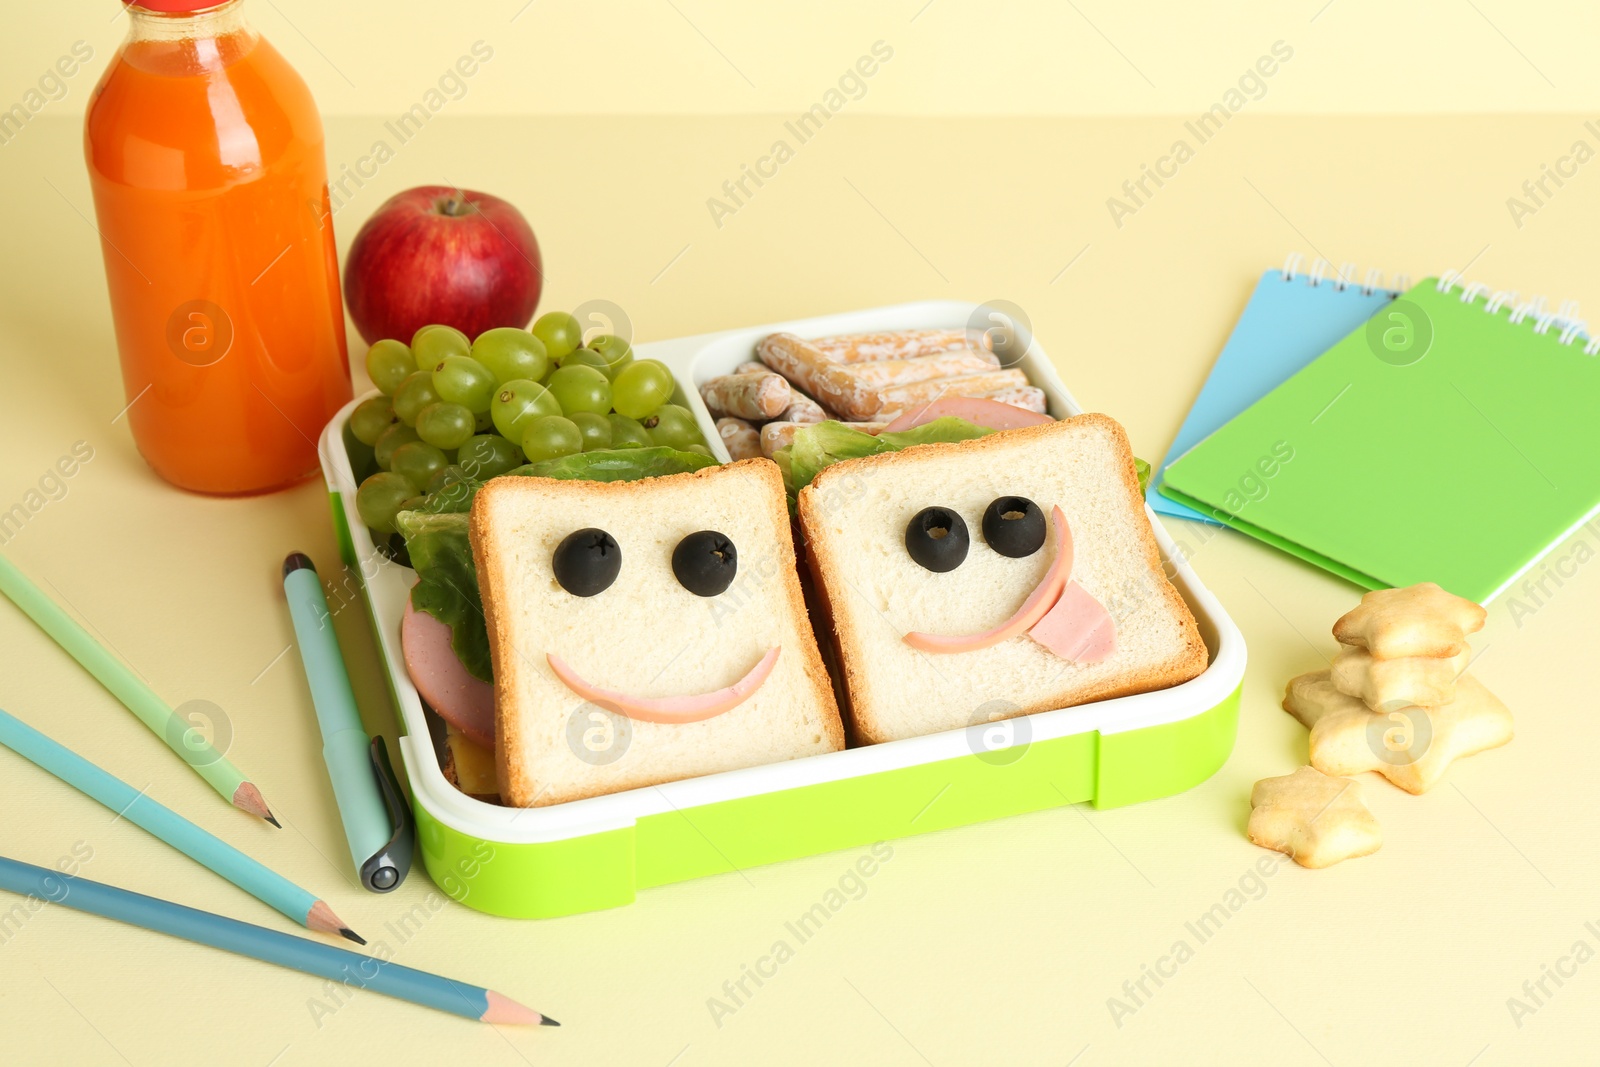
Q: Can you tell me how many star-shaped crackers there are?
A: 4